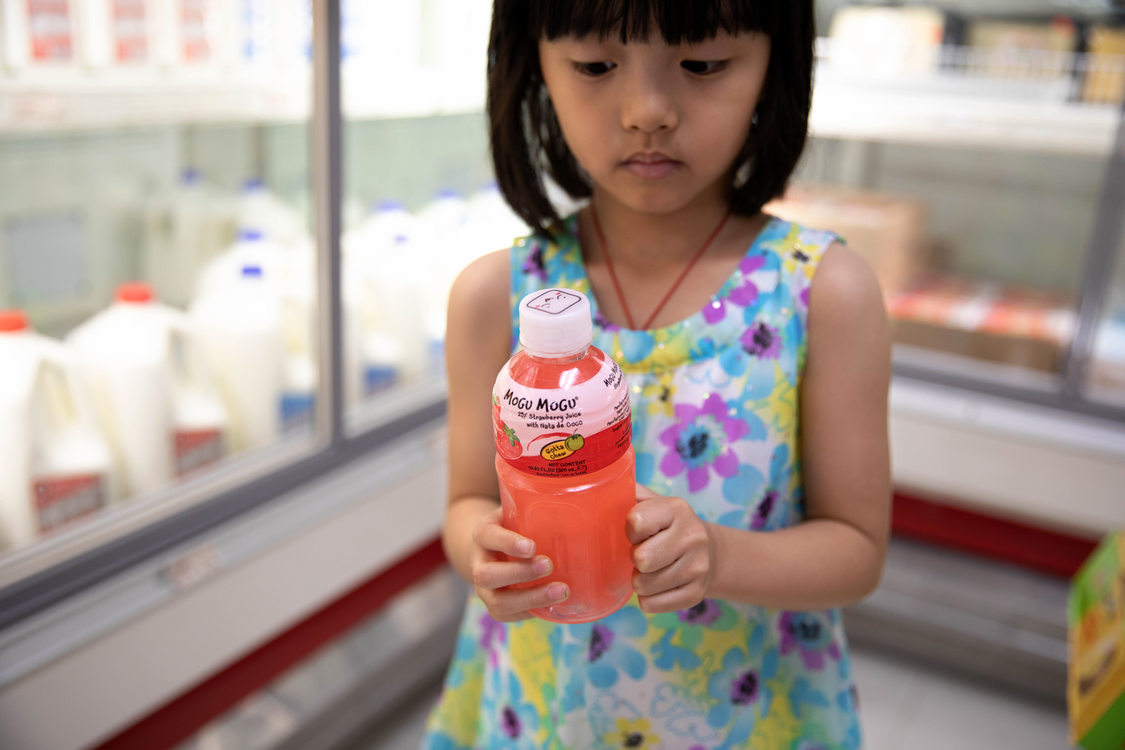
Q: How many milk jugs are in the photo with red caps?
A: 2